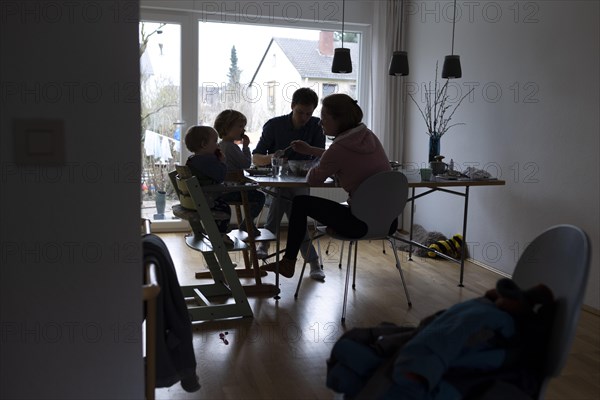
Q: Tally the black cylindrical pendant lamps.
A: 3